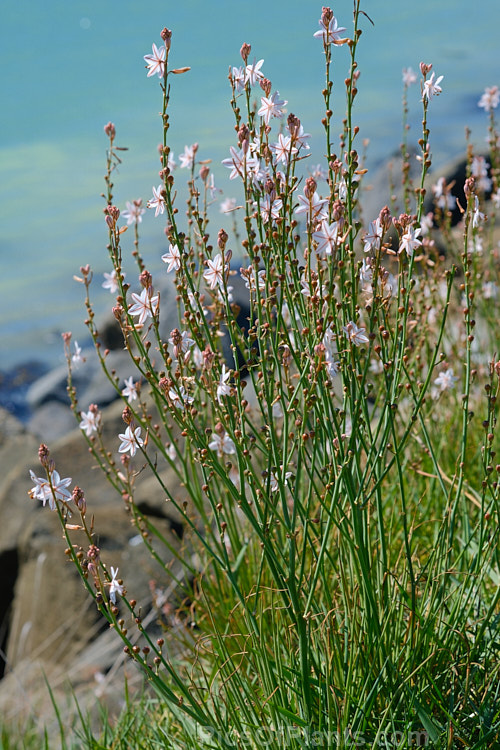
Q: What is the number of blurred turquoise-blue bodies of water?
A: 1